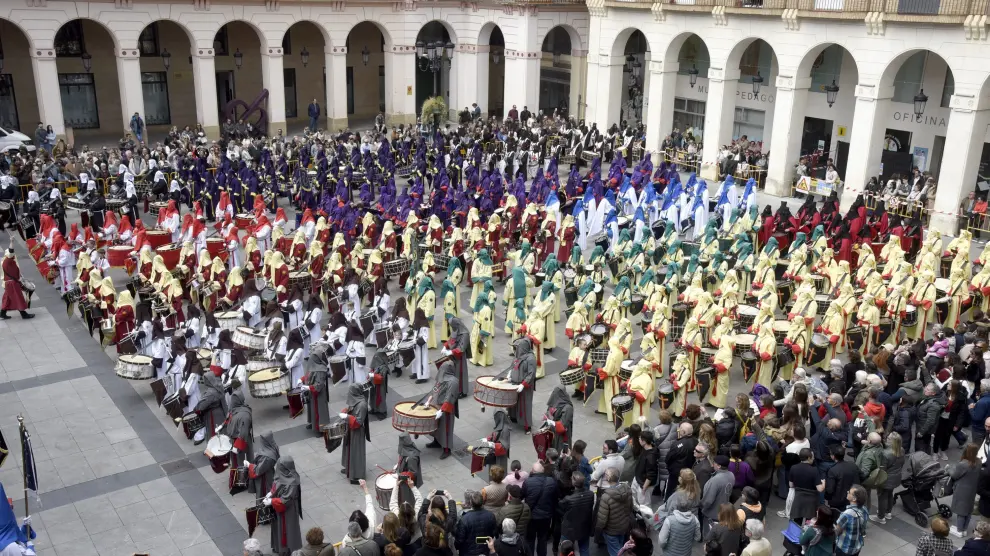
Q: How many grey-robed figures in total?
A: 13